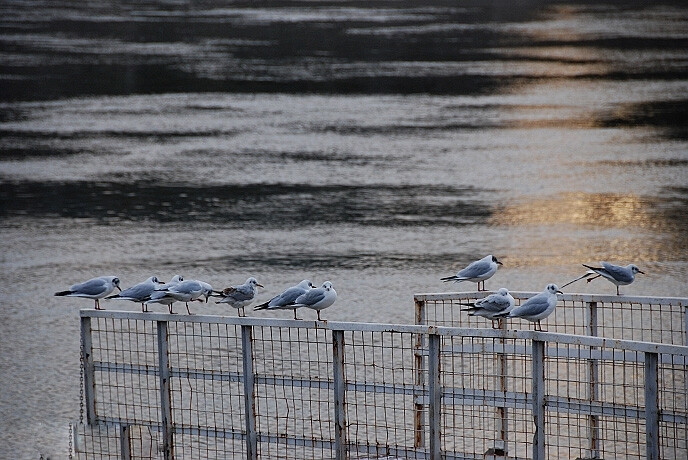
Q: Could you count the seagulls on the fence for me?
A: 11